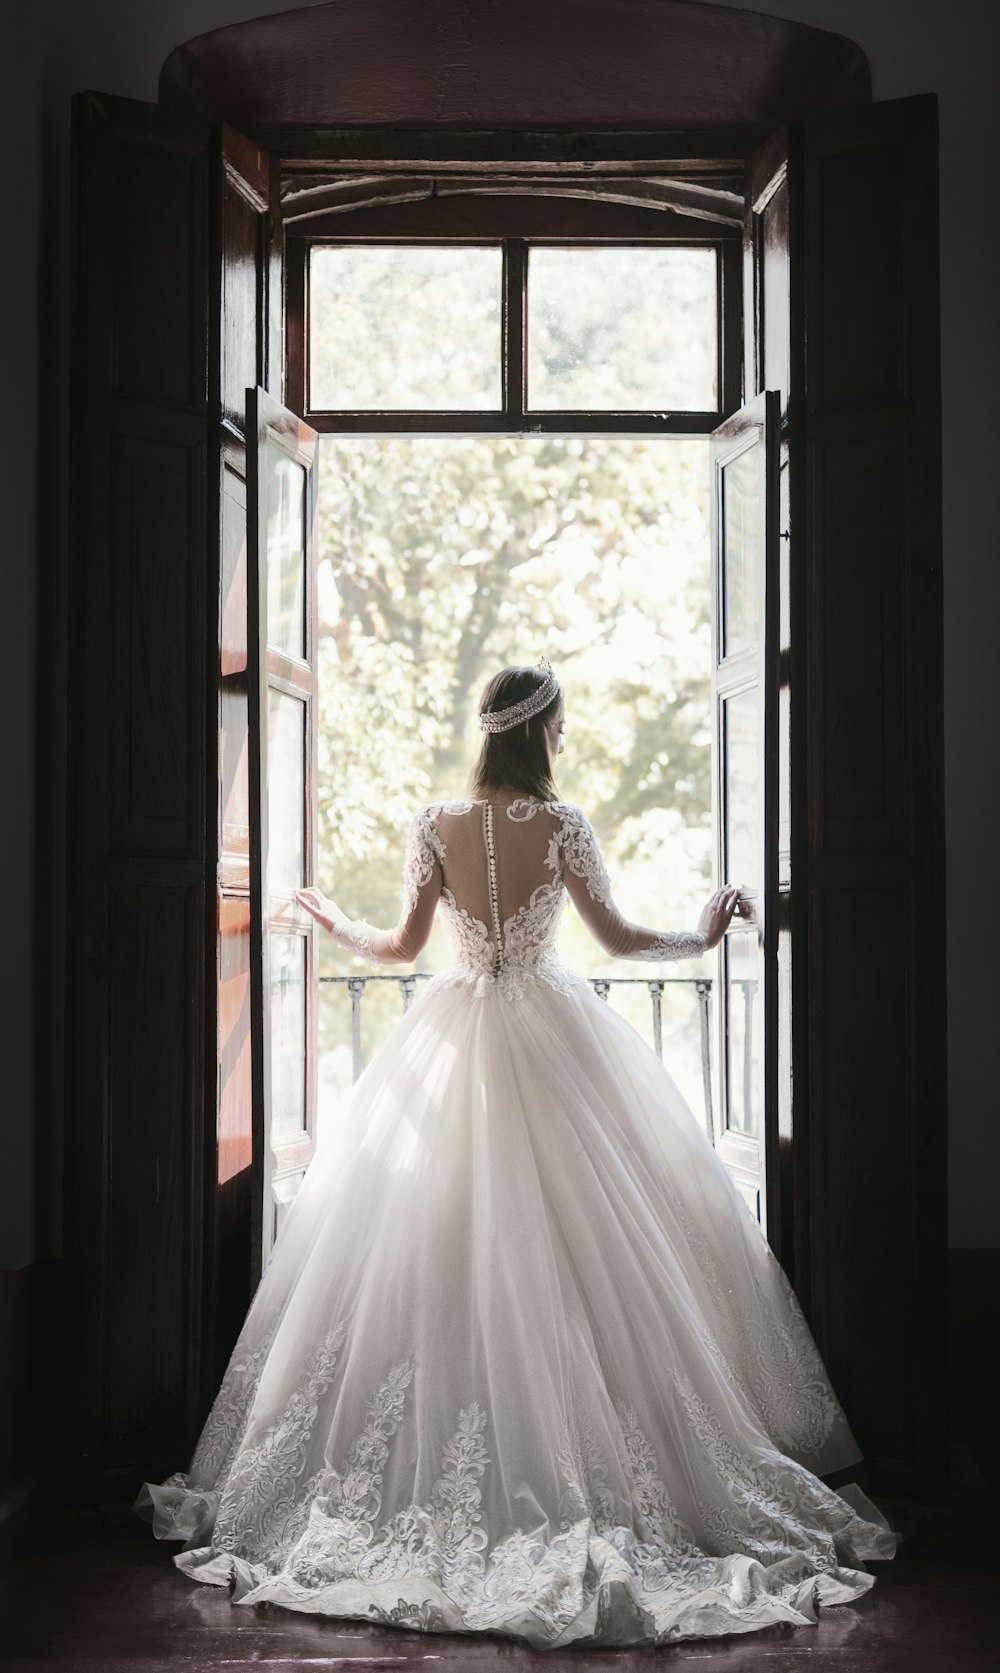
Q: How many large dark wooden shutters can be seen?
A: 2